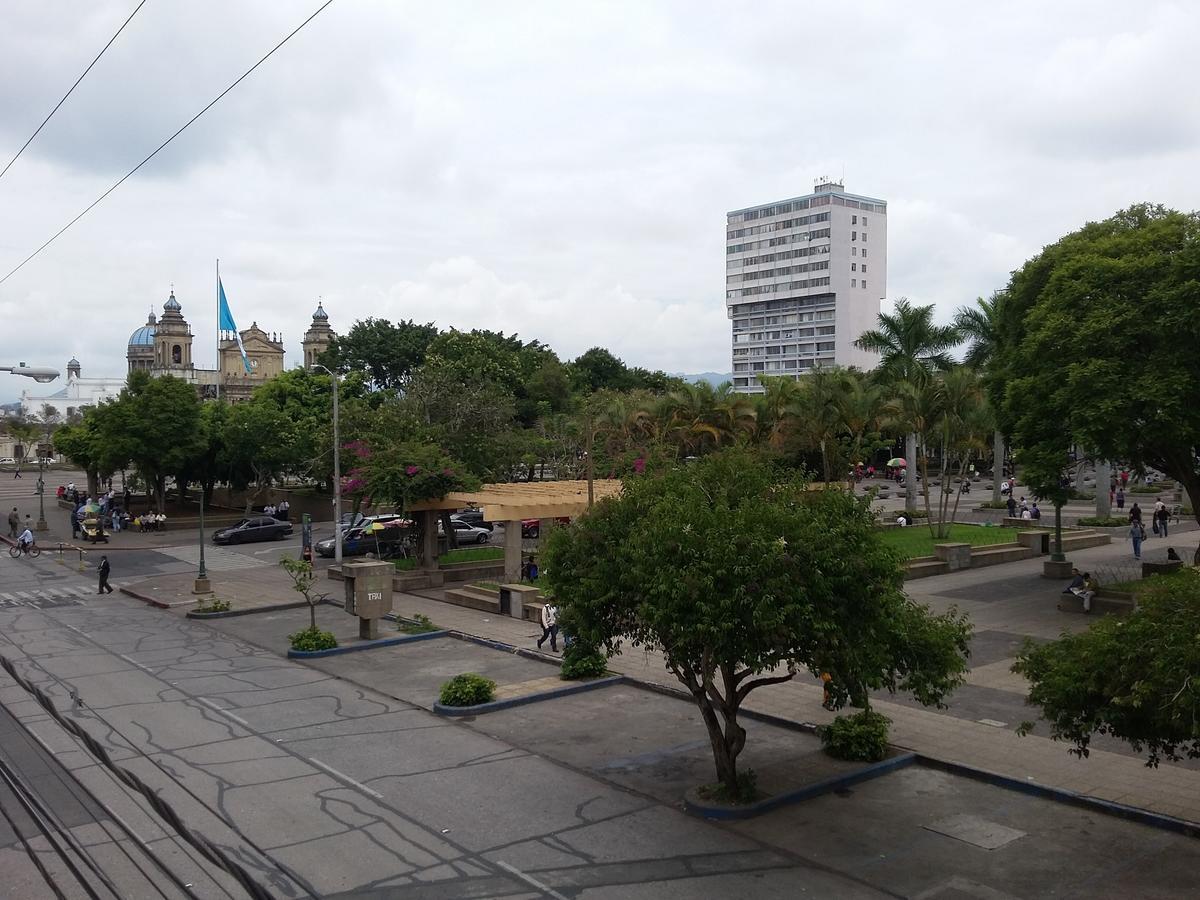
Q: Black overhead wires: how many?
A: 2